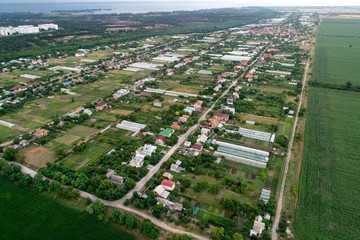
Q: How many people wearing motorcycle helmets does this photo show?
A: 0